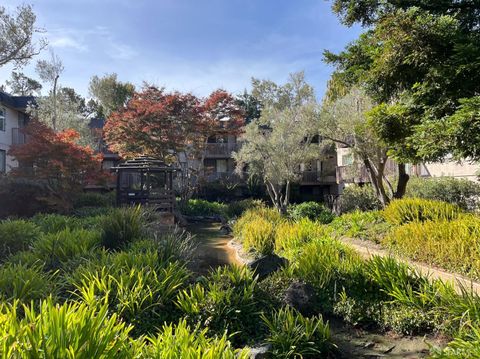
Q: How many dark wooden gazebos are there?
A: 1